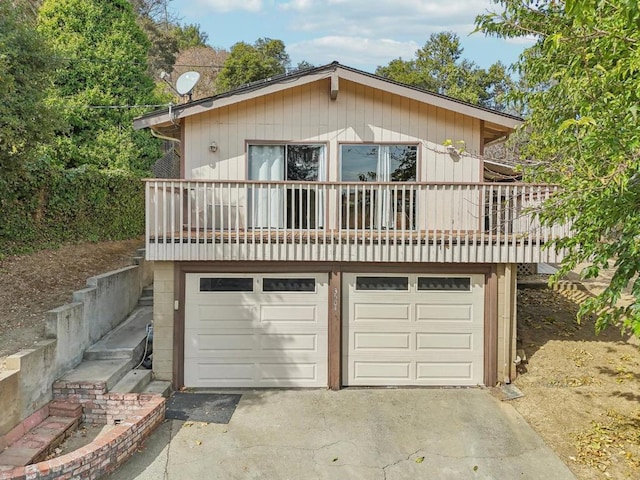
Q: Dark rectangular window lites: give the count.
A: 4